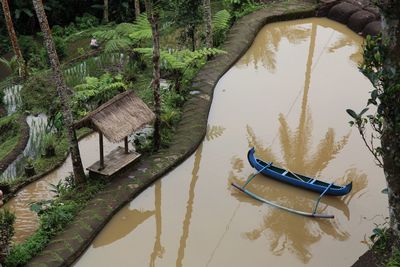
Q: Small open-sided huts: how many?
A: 1